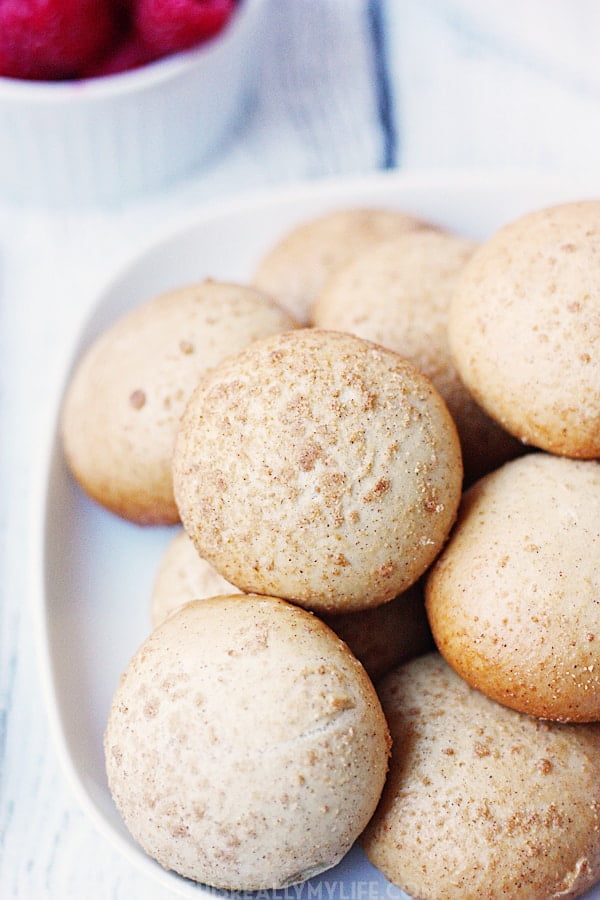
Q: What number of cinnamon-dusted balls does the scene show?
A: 9